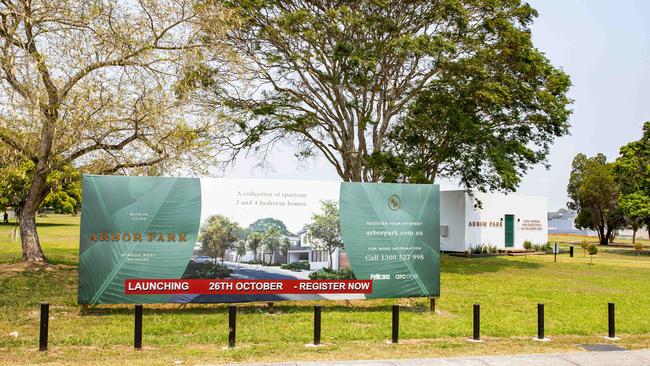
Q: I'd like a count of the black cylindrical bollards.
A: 8